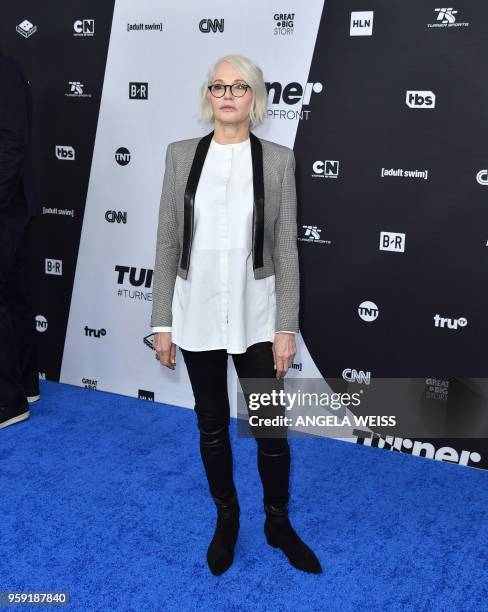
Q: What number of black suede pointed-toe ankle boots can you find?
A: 2